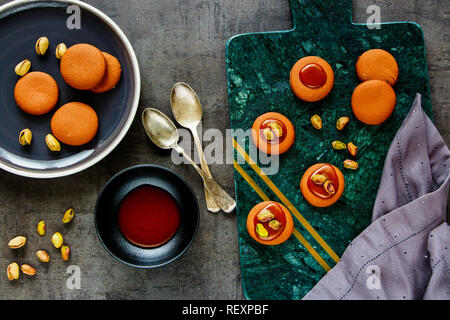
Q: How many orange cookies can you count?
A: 10